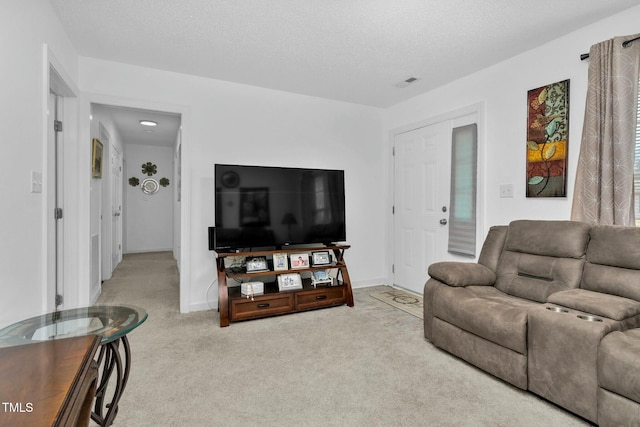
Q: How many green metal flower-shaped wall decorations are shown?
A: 3